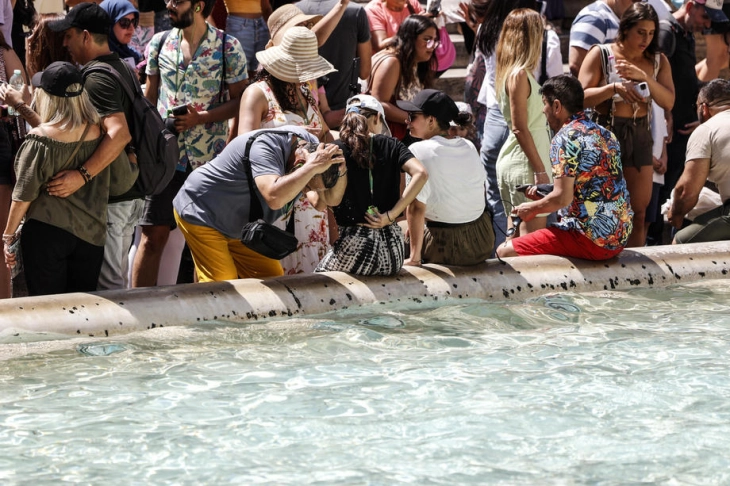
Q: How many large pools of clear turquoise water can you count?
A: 1